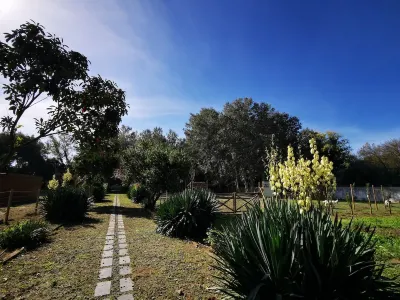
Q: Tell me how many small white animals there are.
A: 2